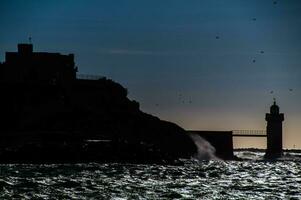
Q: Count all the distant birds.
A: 11